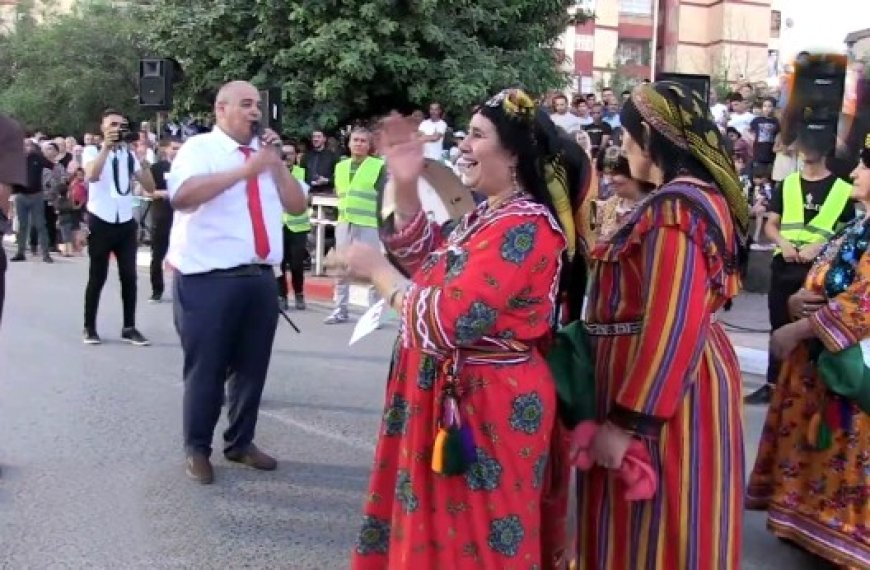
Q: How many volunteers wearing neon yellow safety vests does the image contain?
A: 3